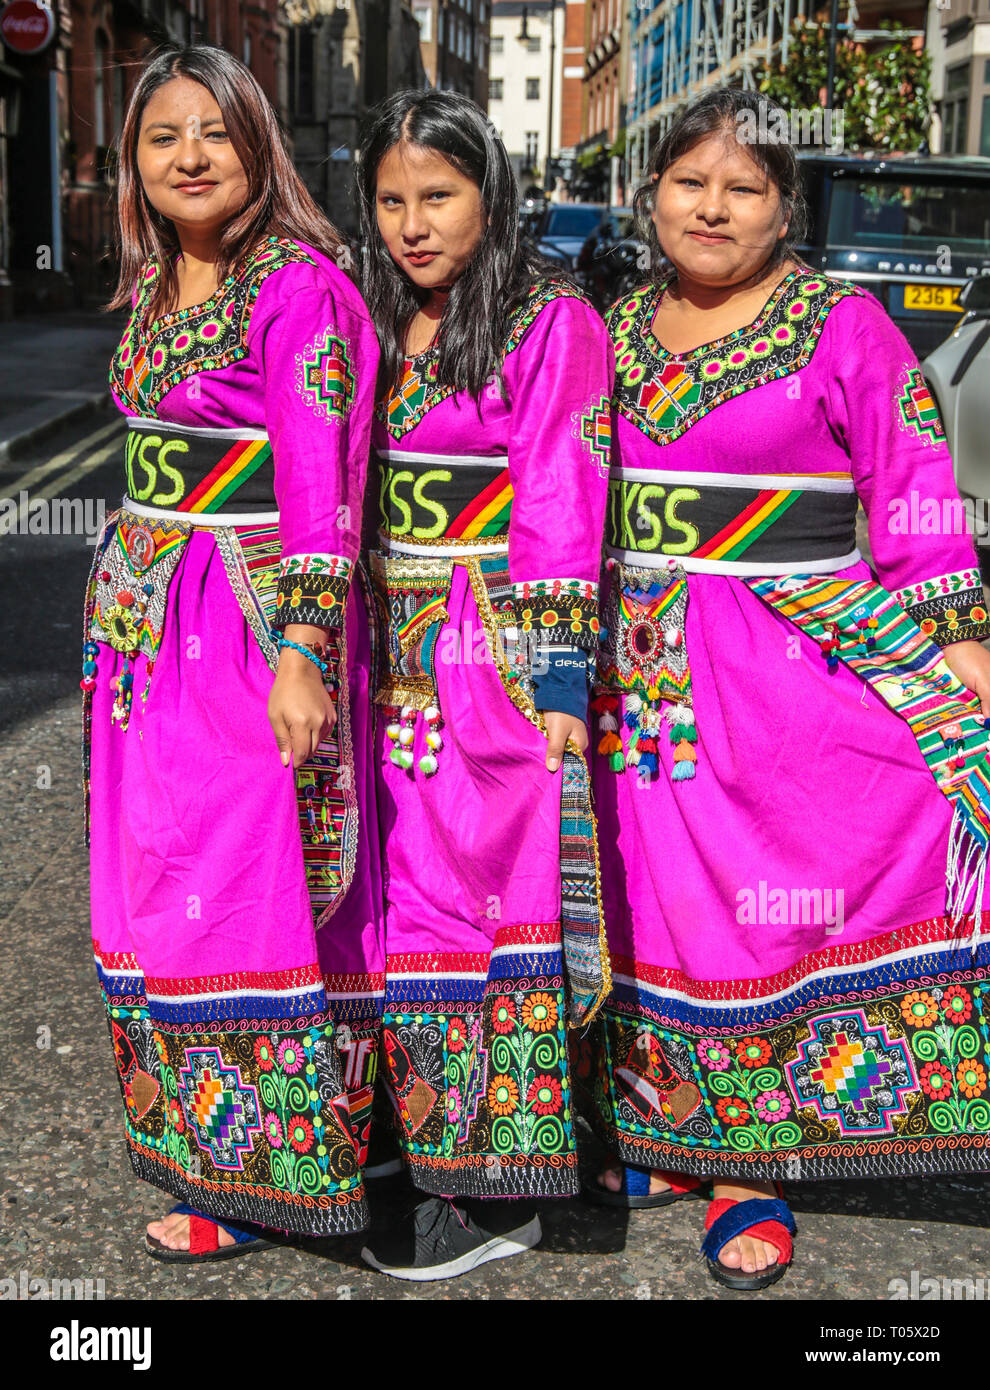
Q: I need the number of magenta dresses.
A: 3